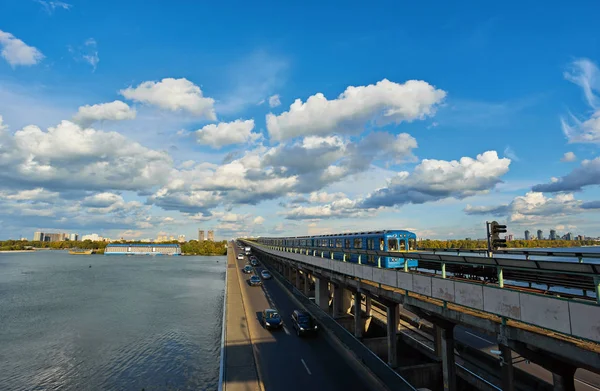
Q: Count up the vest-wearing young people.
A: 0